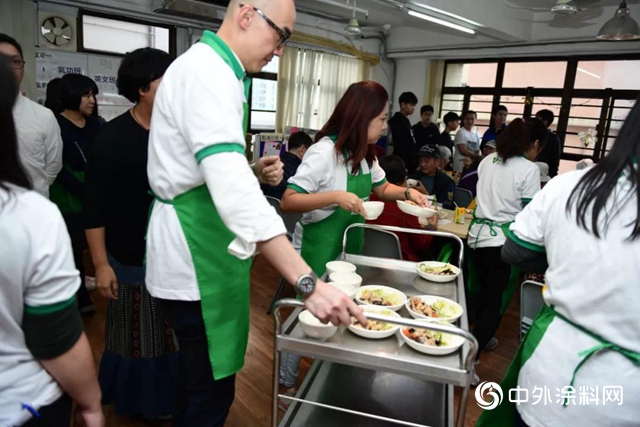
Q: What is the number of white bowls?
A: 11